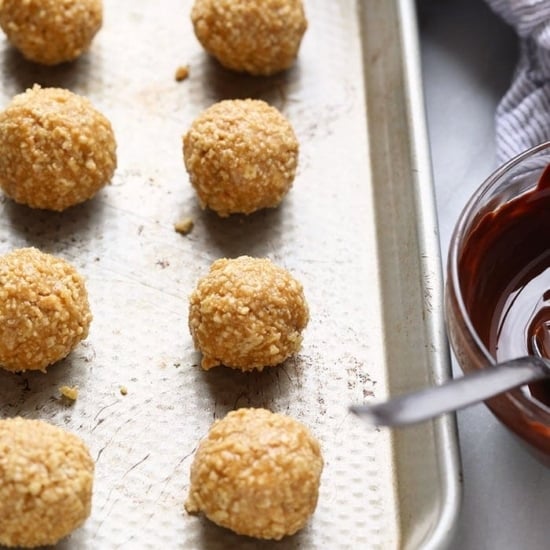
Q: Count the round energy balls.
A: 8